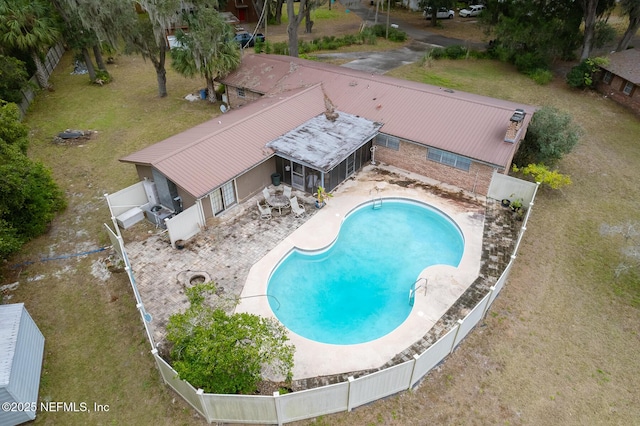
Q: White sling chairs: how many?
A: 4